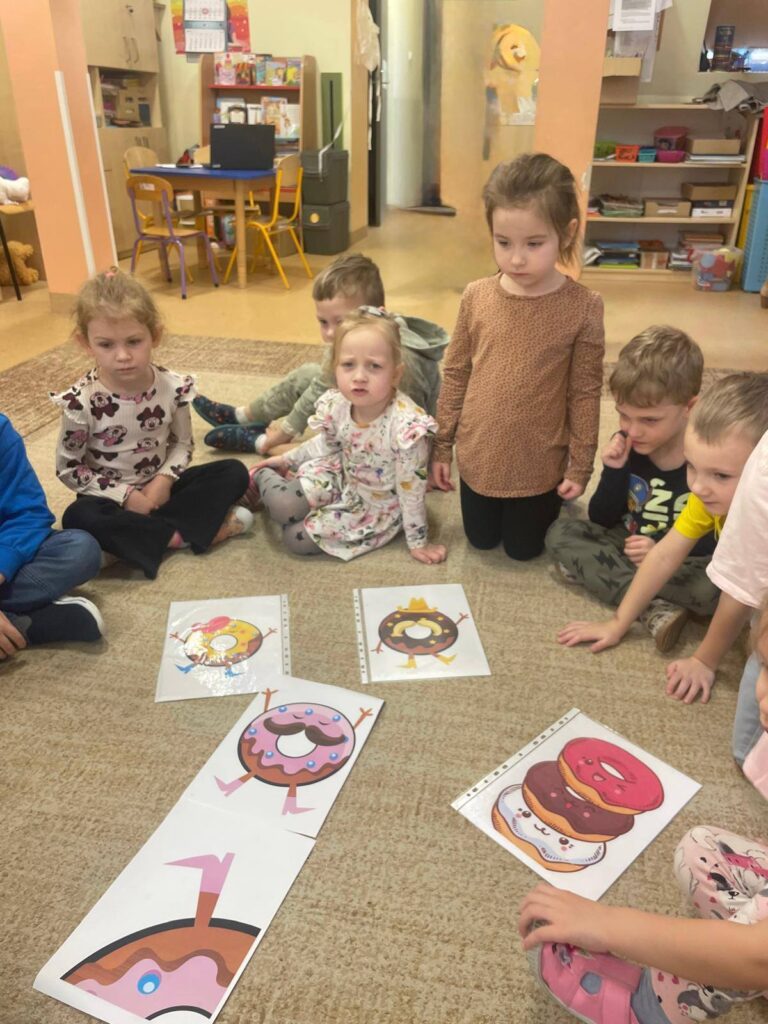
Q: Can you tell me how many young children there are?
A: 9